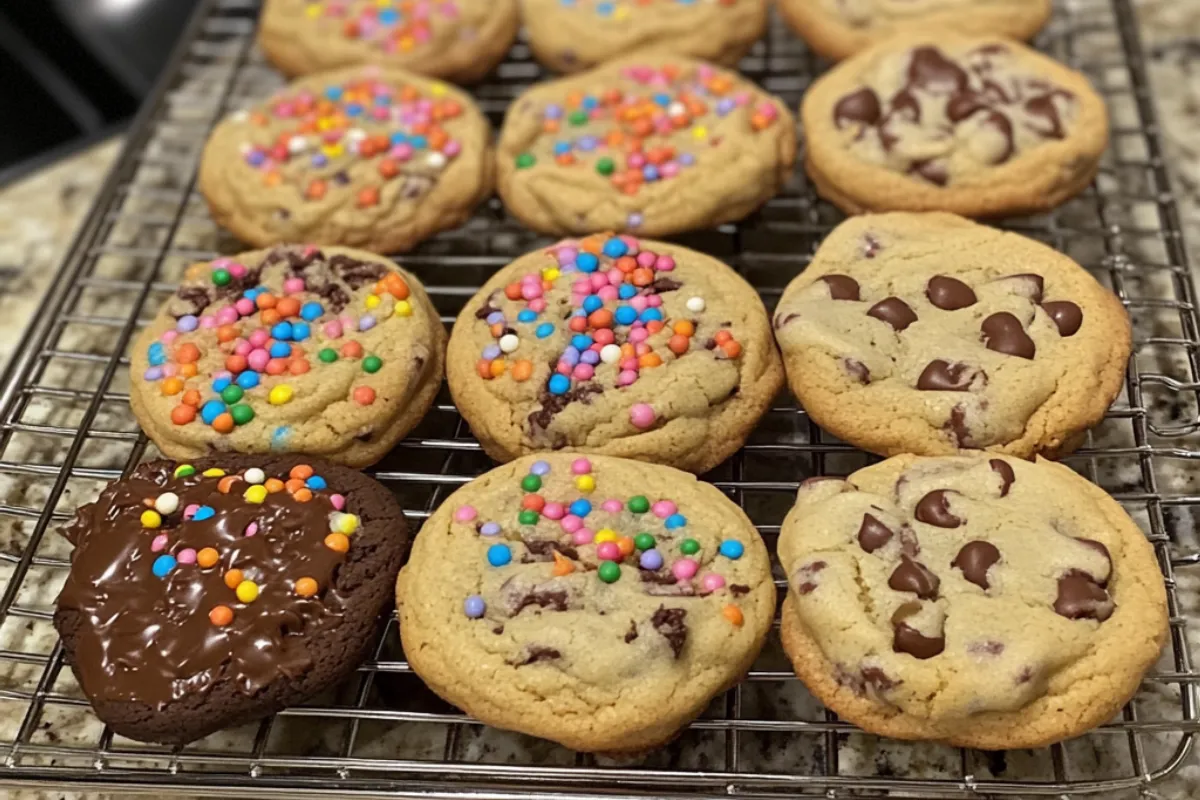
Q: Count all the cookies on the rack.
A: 12